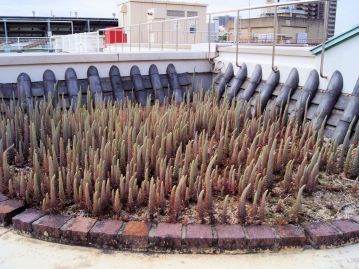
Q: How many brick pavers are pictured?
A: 15